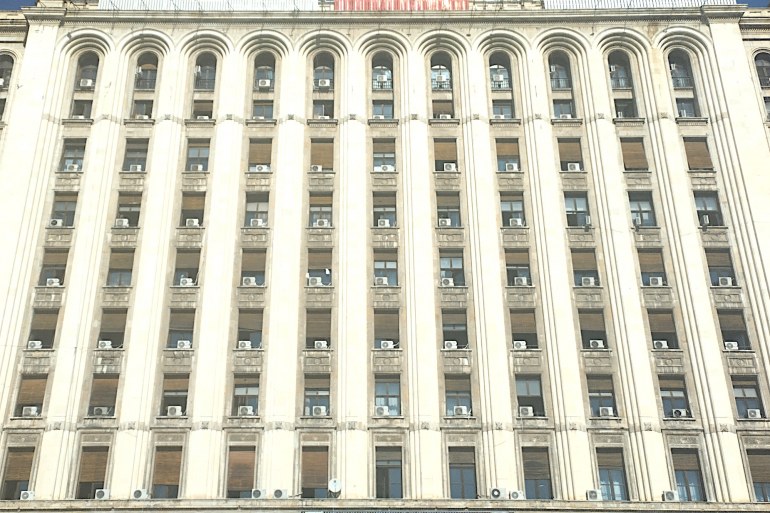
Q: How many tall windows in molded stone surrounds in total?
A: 11